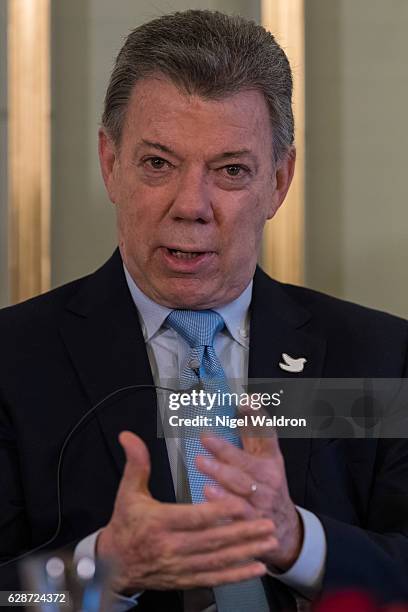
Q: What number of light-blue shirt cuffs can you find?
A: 2